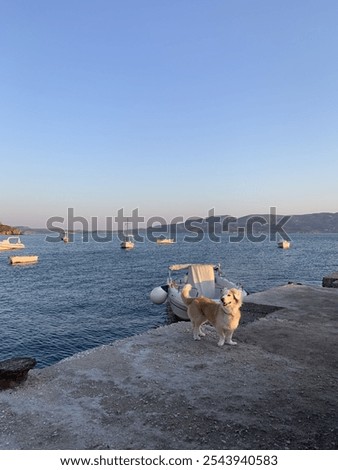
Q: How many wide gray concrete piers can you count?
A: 1